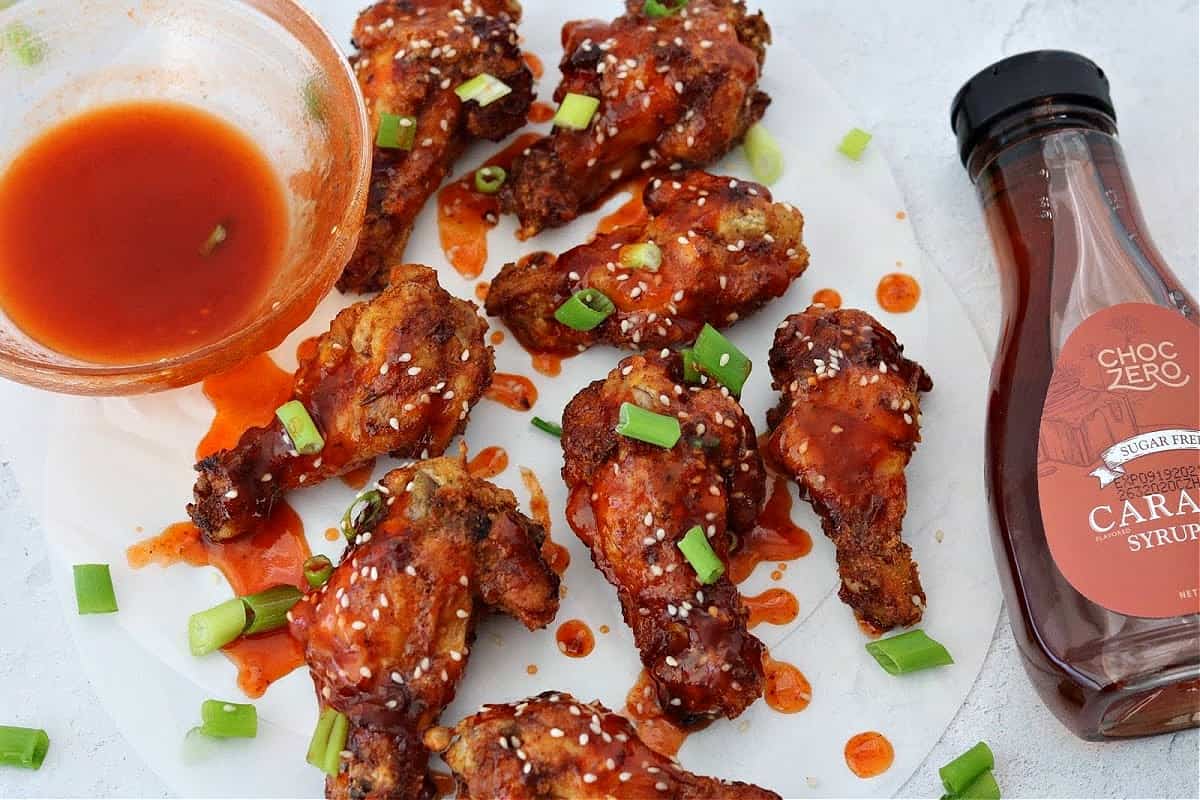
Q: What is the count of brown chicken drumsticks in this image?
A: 8